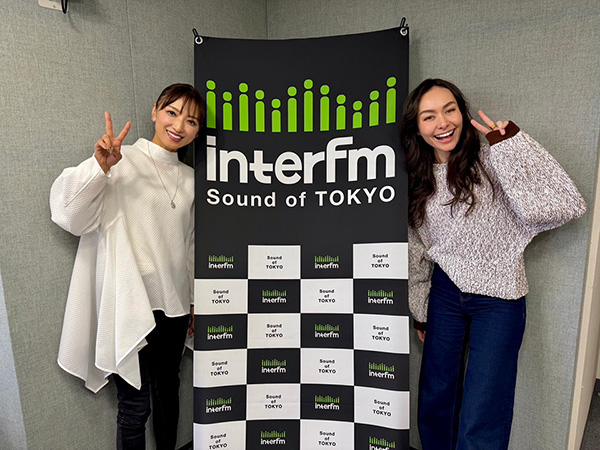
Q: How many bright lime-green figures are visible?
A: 12